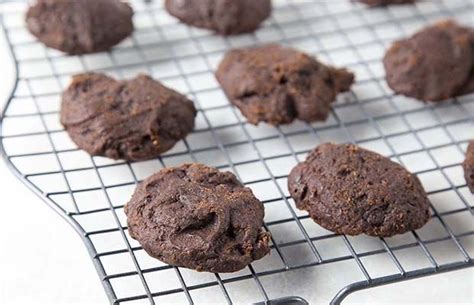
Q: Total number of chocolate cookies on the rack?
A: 9